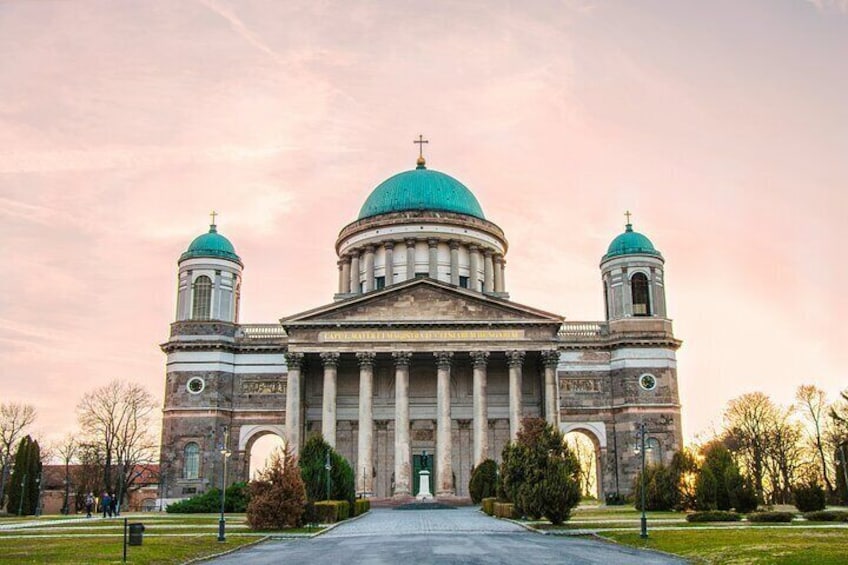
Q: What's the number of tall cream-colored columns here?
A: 8